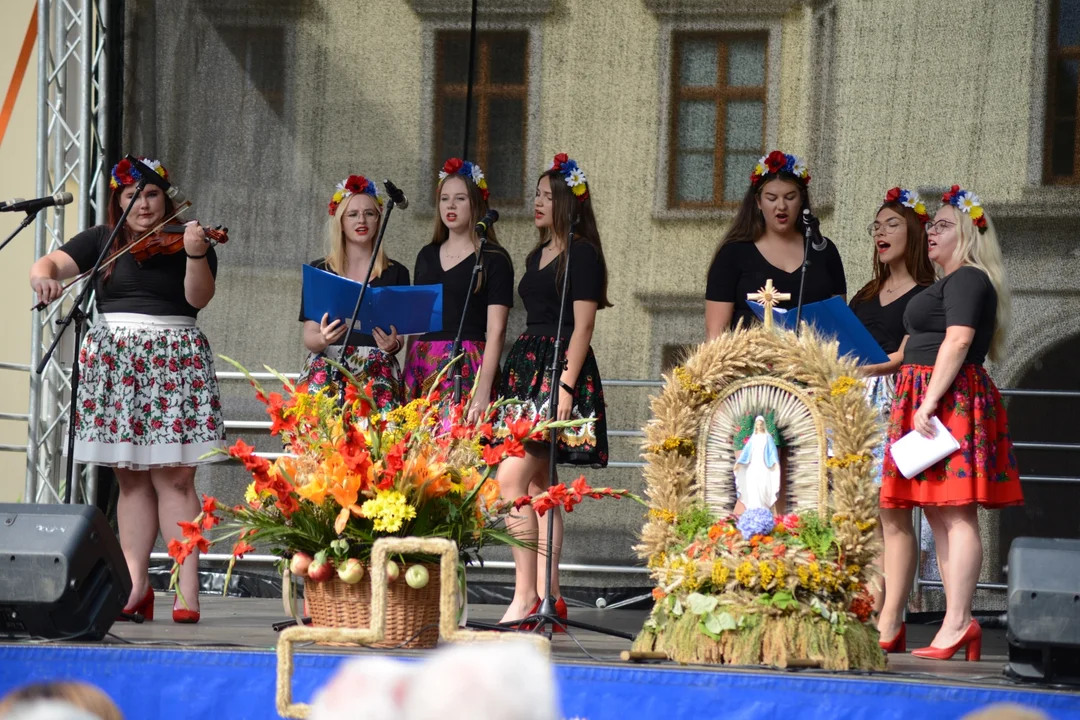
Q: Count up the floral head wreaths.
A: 7